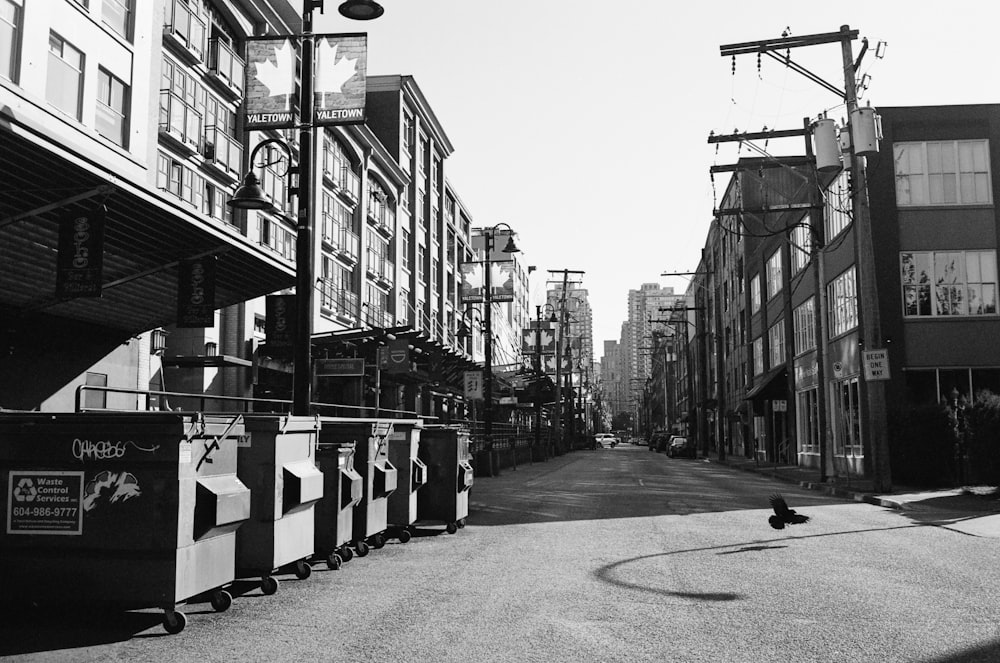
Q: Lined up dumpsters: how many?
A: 6